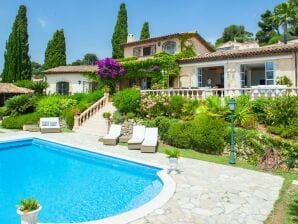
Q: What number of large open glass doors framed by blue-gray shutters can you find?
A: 2